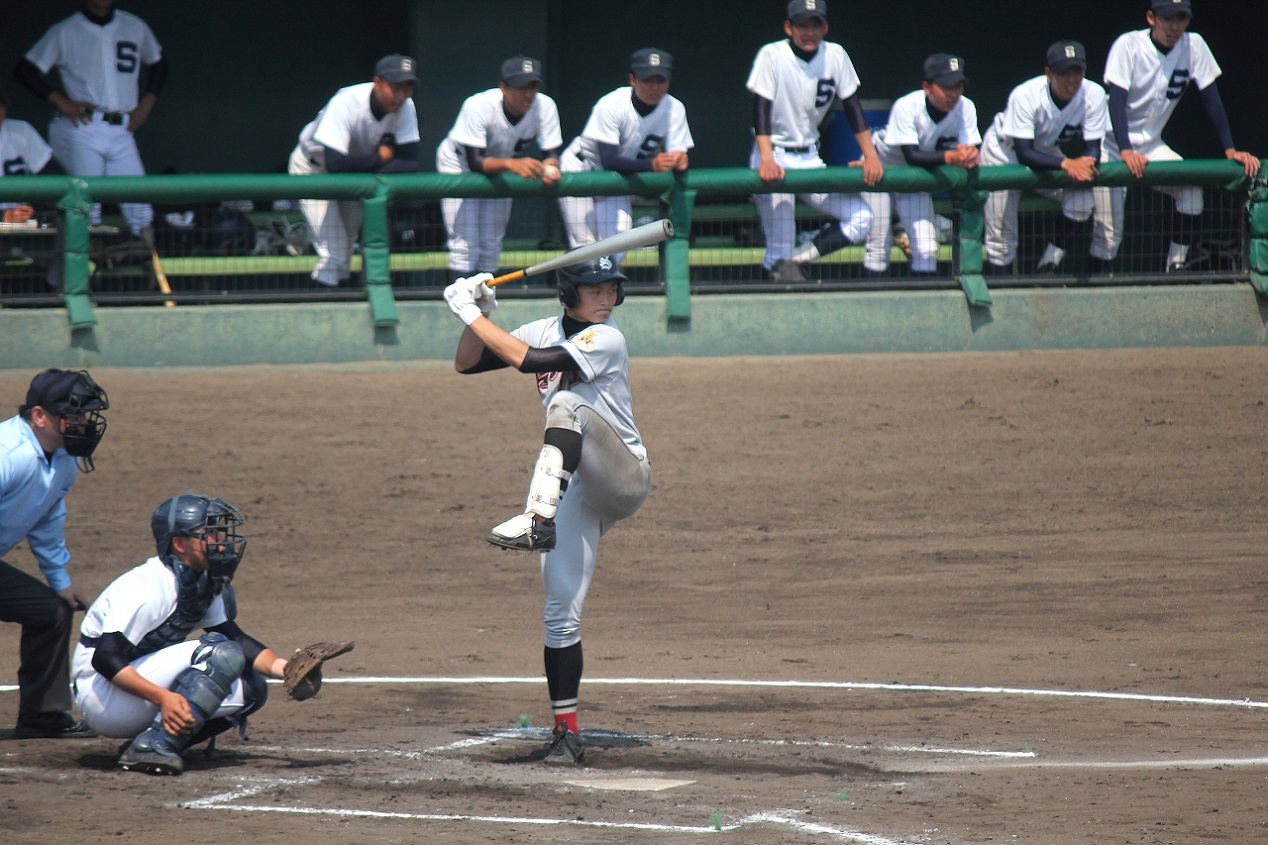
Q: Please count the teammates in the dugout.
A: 9